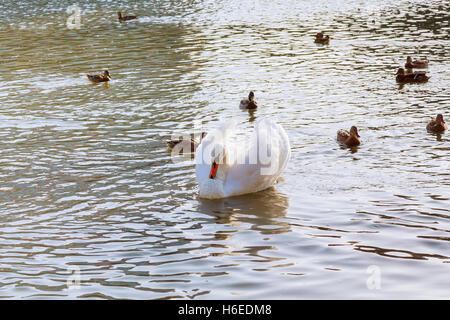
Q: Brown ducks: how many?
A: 9